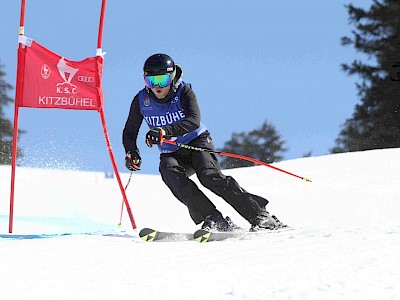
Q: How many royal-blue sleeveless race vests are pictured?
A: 1